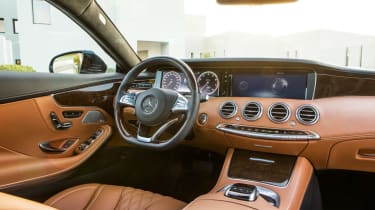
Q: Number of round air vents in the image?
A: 4